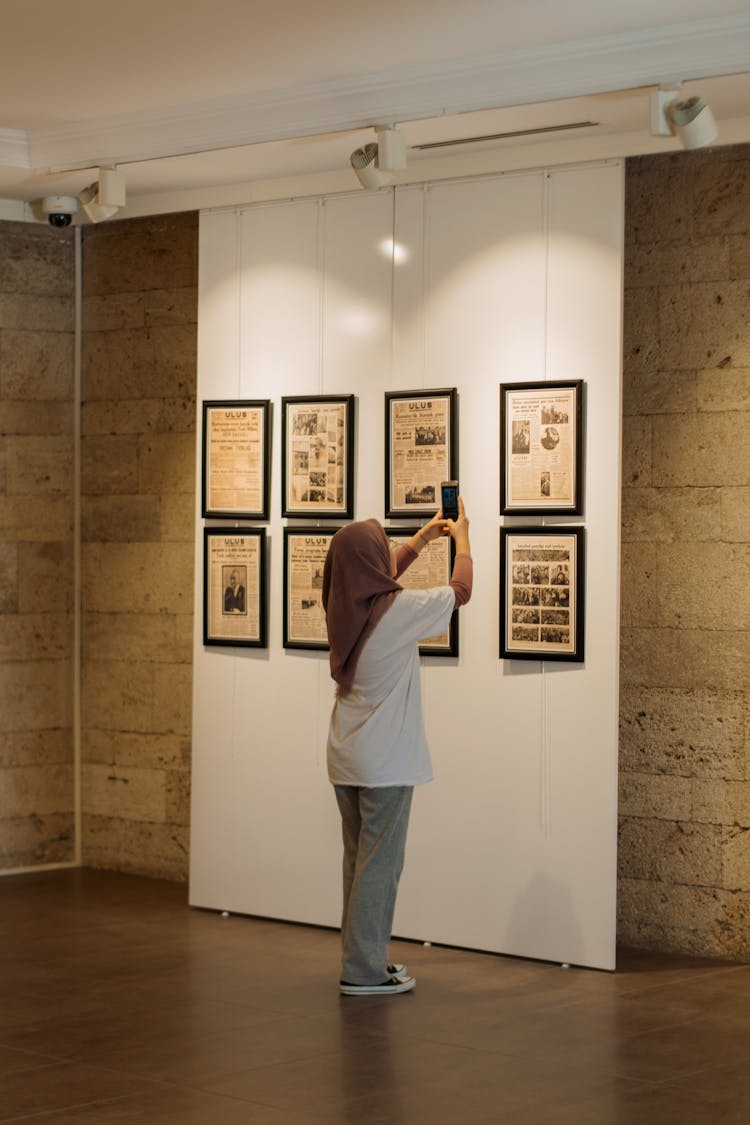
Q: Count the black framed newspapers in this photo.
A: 8